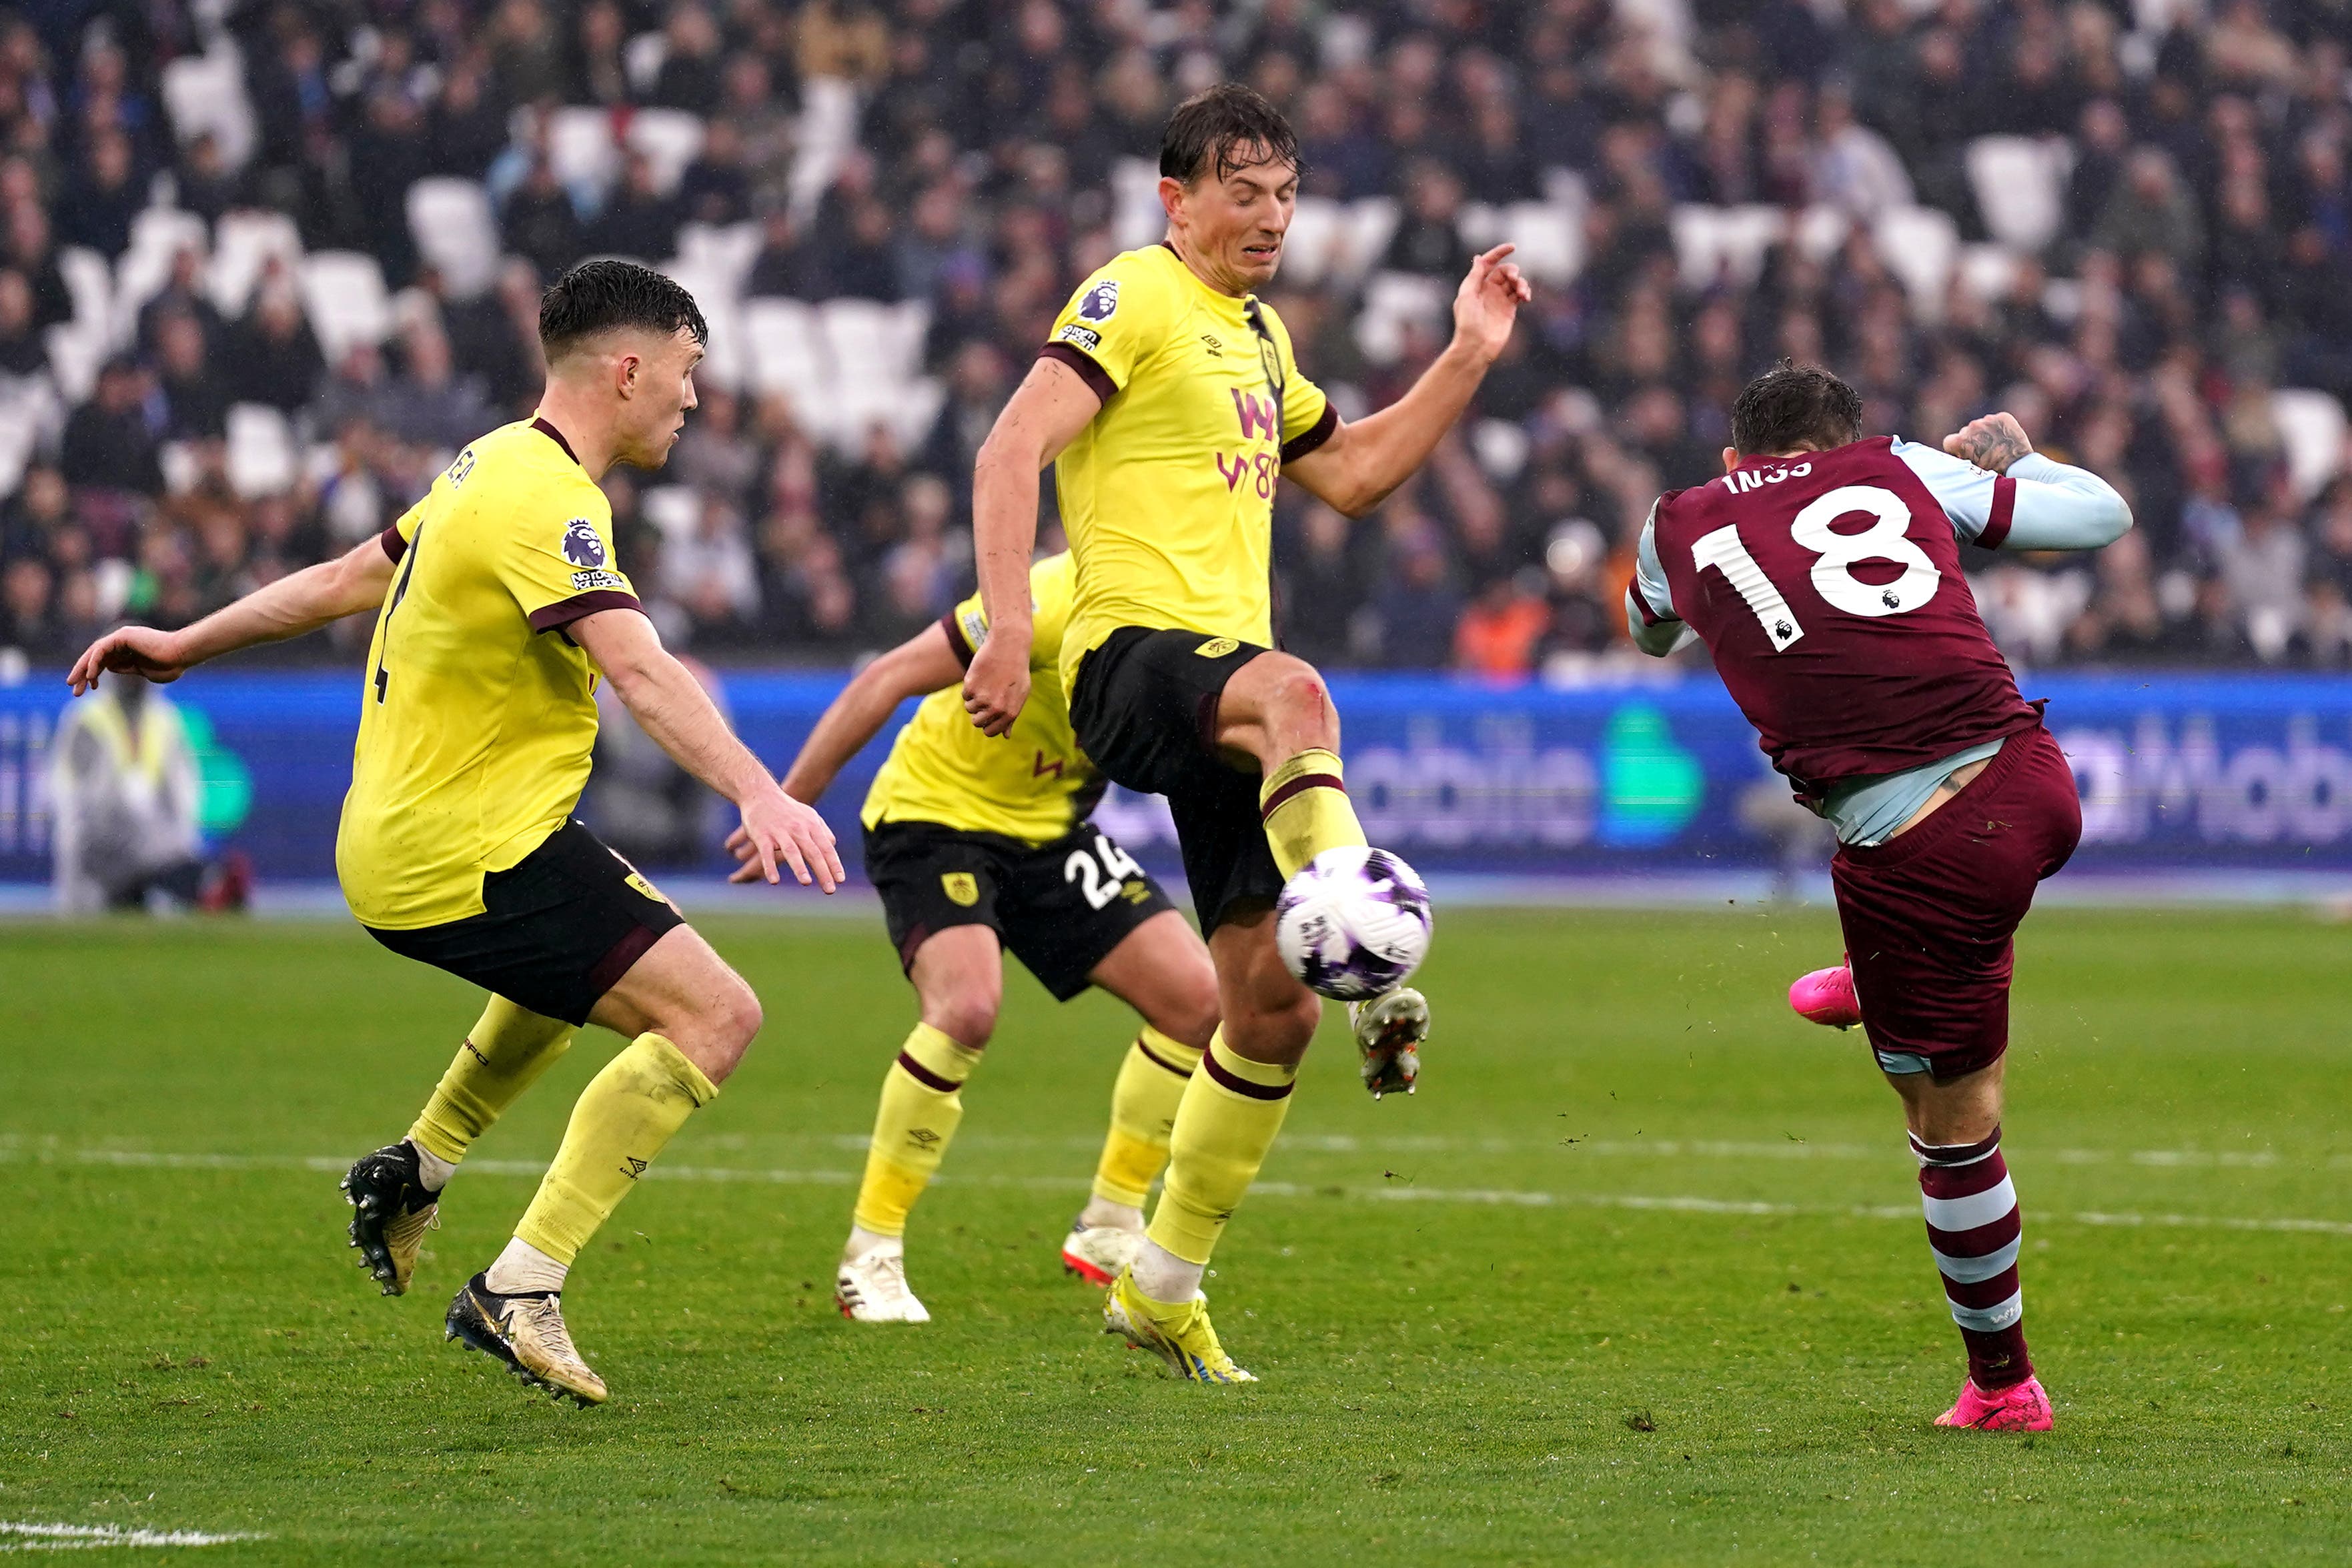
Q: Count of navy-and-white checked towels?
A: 0